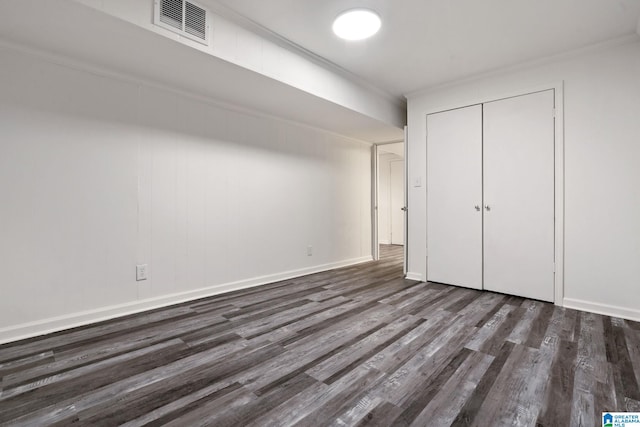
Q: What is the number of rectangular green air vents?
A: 0